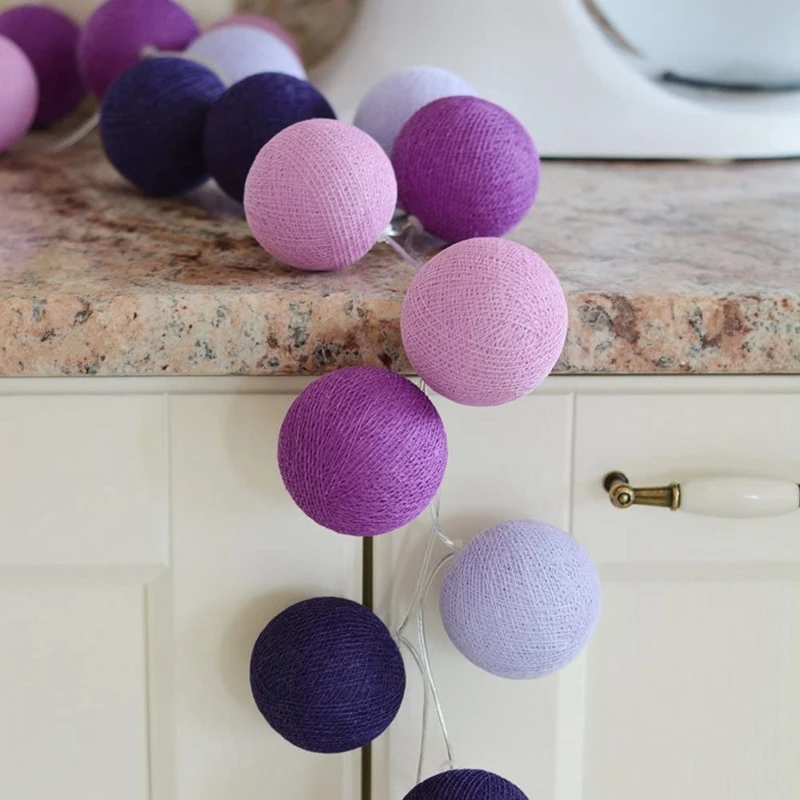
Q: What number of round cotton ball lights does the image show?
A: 15